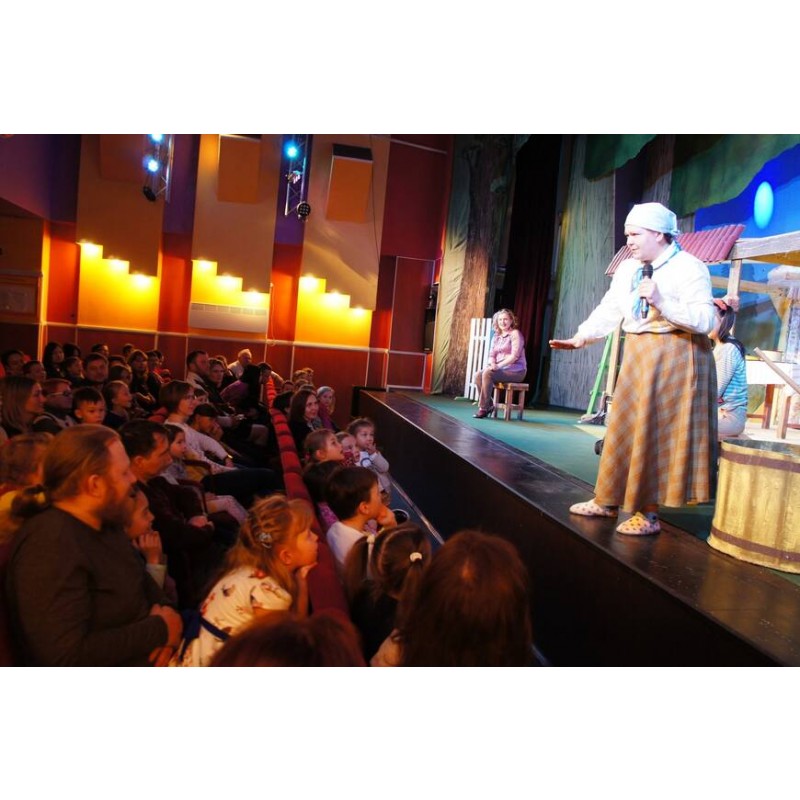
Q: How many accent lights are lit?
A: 9